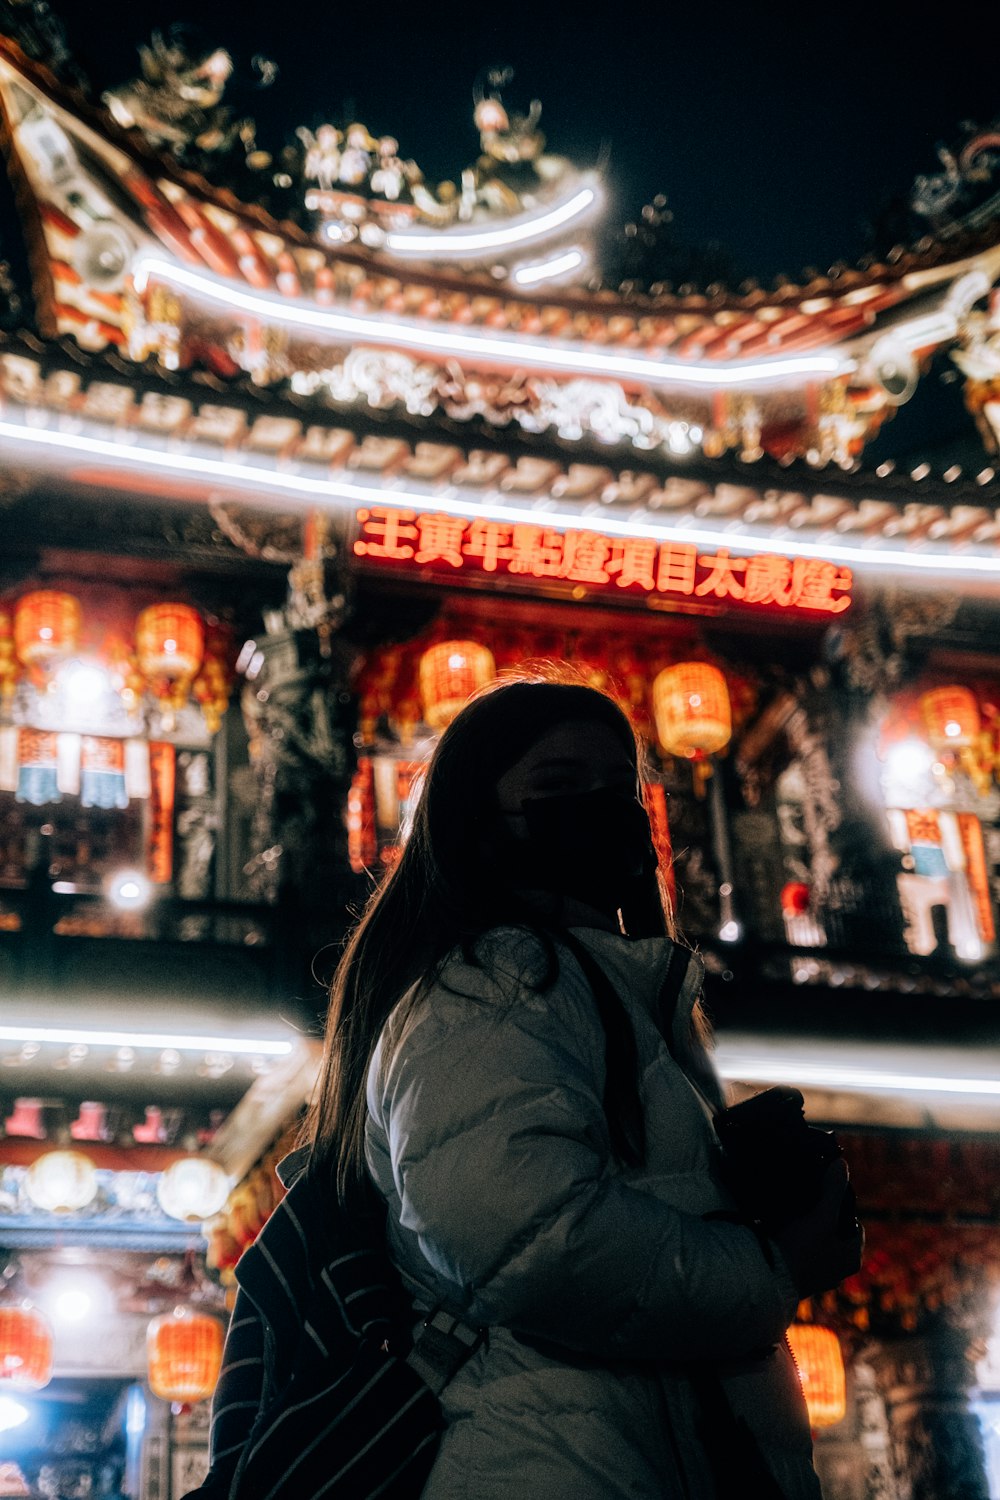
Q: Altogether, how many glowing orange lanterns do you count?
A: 8